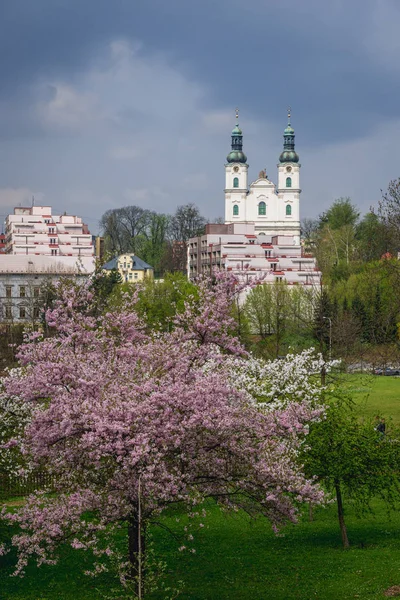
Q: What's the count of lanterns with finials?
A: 2